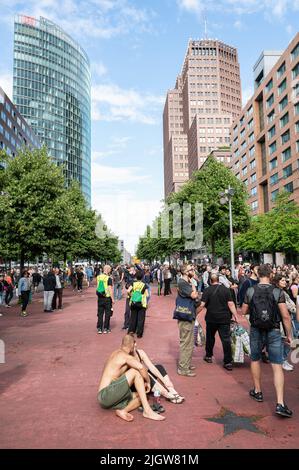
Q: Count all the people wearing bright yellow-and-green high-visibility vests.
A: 2